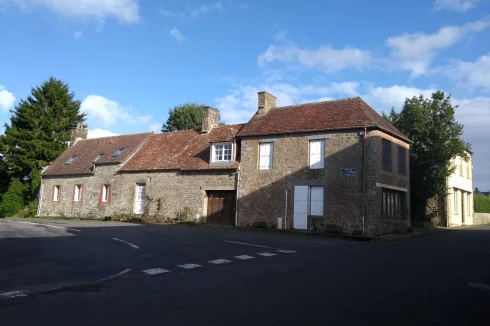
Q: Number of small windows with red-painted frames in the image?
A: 3